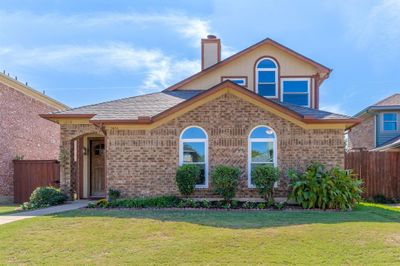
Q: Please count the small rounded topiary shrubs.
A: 3